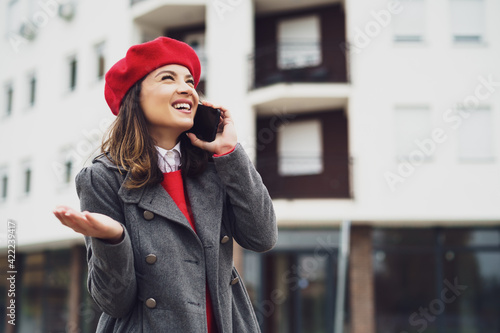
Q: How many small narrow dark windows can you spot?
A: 7